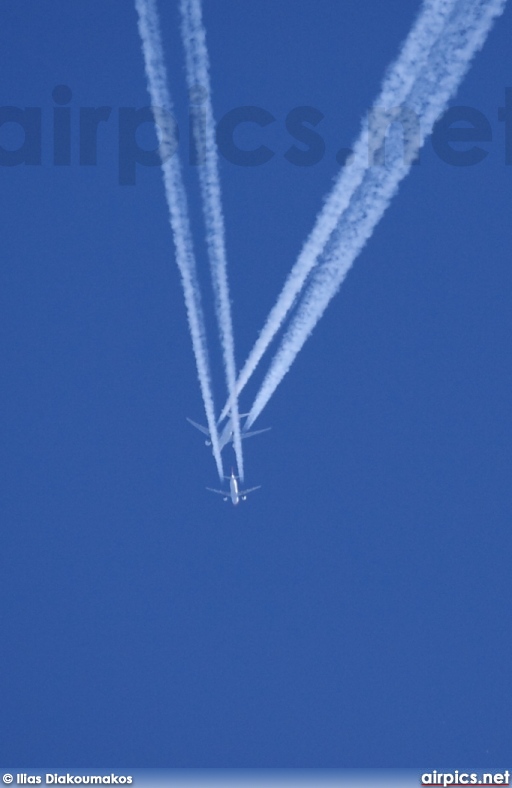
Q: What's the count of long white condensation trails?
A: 4